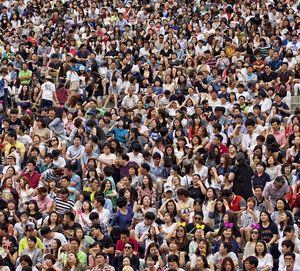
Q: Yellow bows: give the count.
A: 2